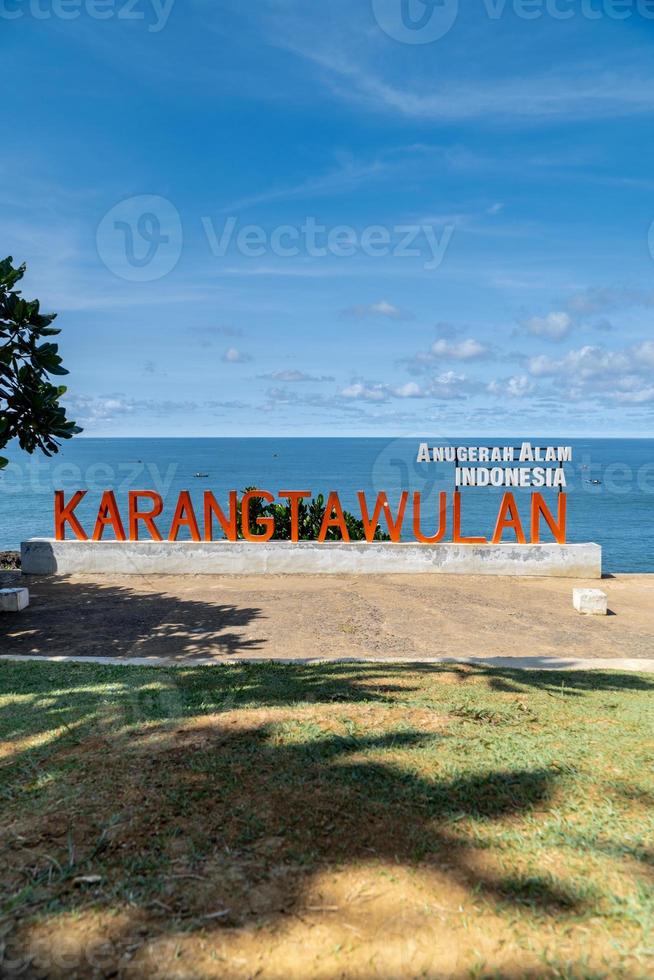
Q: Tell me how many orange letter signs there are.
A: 13